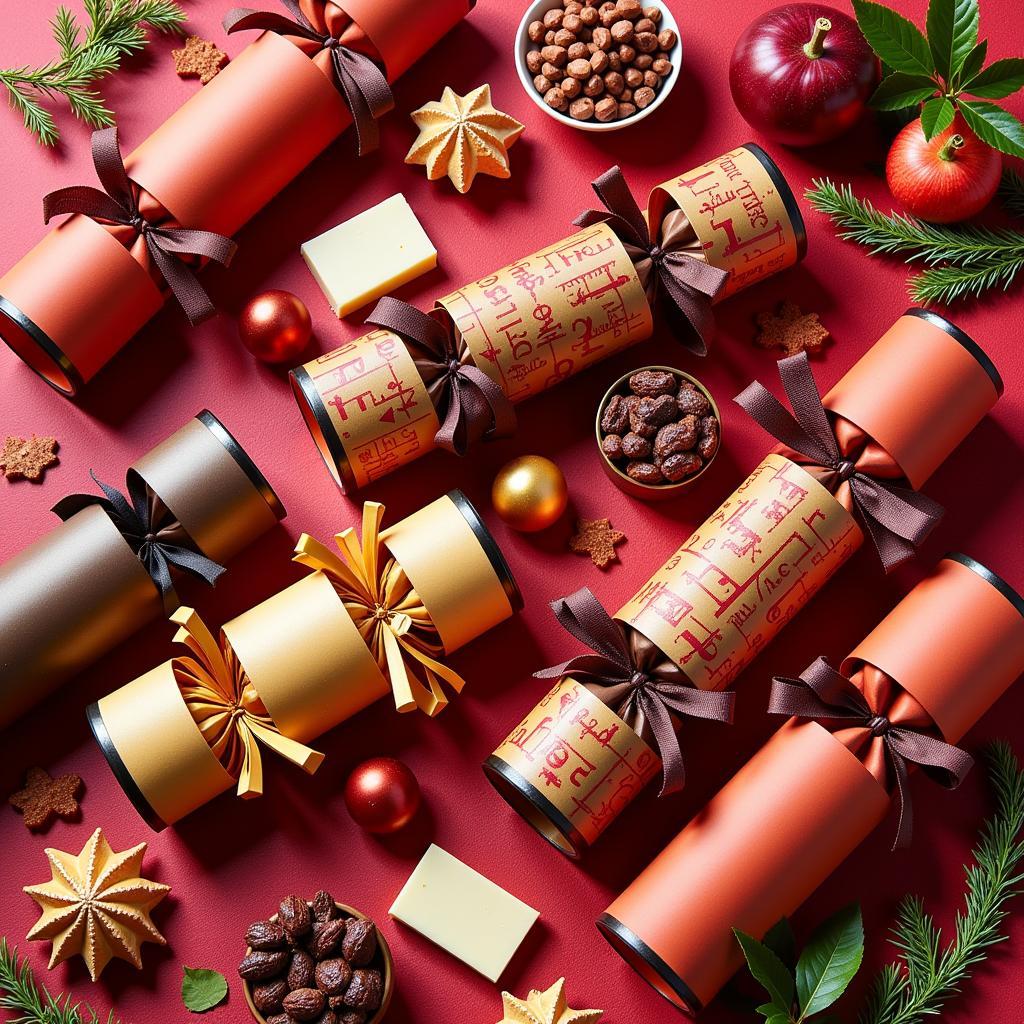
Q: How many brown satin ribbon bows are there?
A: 7